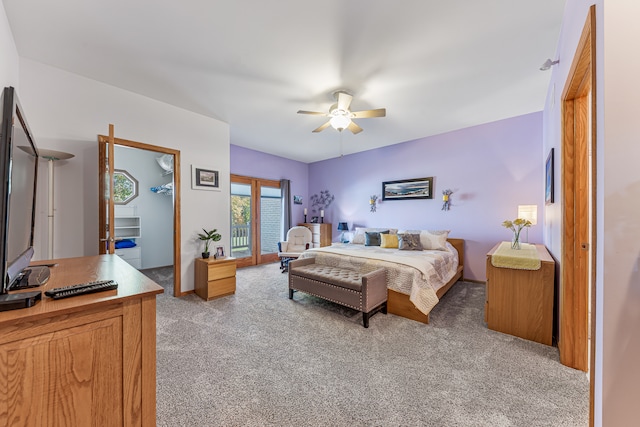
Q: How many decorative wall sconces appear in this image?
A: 2